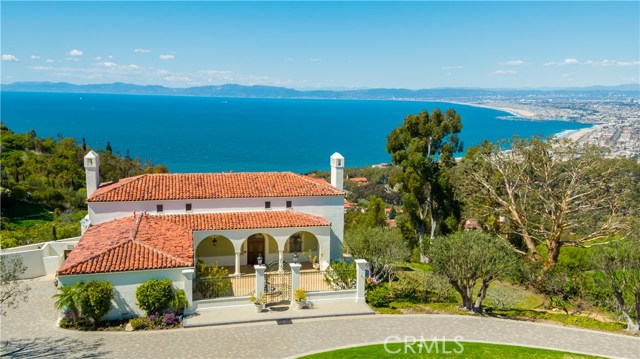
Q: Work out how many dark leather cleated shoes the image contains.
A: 0